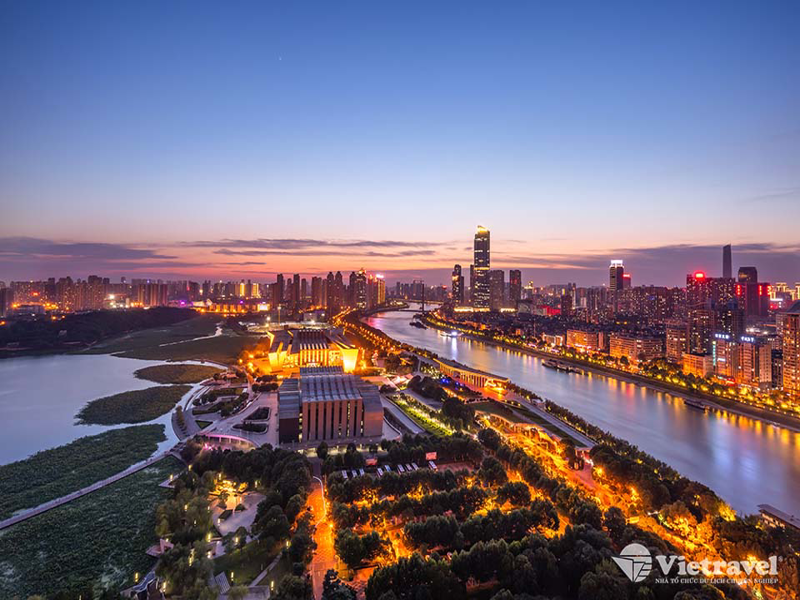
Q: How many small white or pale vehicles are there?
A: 9